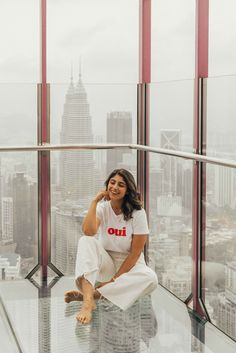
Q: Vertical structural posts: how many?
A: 3